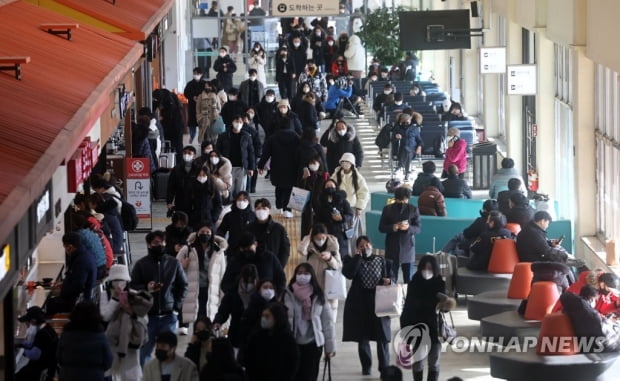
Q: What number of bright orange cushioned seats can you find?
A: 5